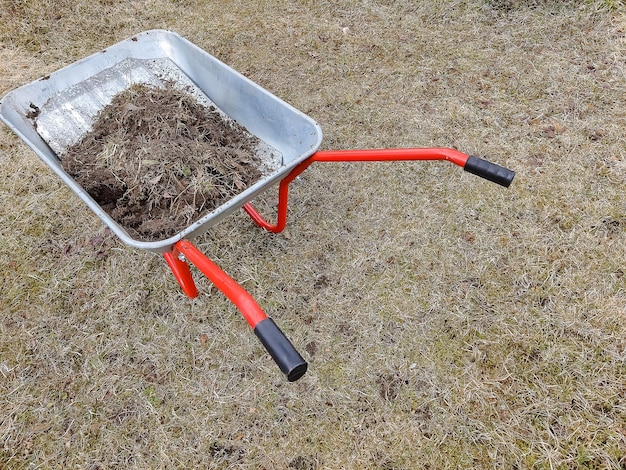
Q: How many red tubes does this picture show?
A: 4